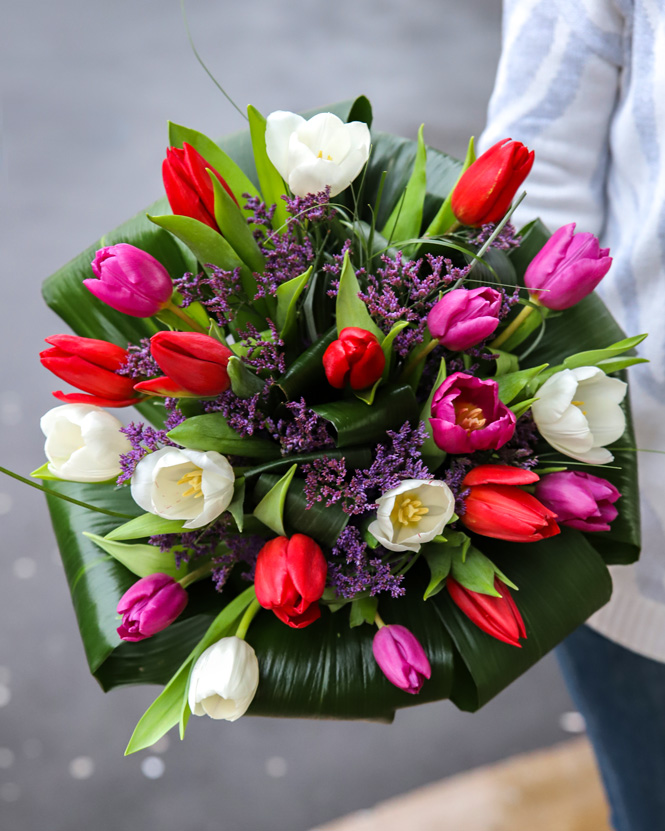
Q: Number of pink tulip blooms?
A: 7